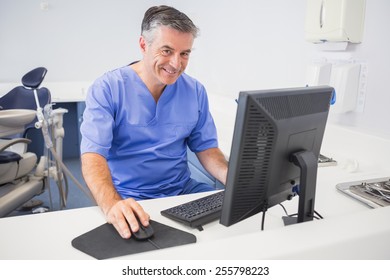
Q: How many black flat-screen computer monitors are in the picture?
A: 1